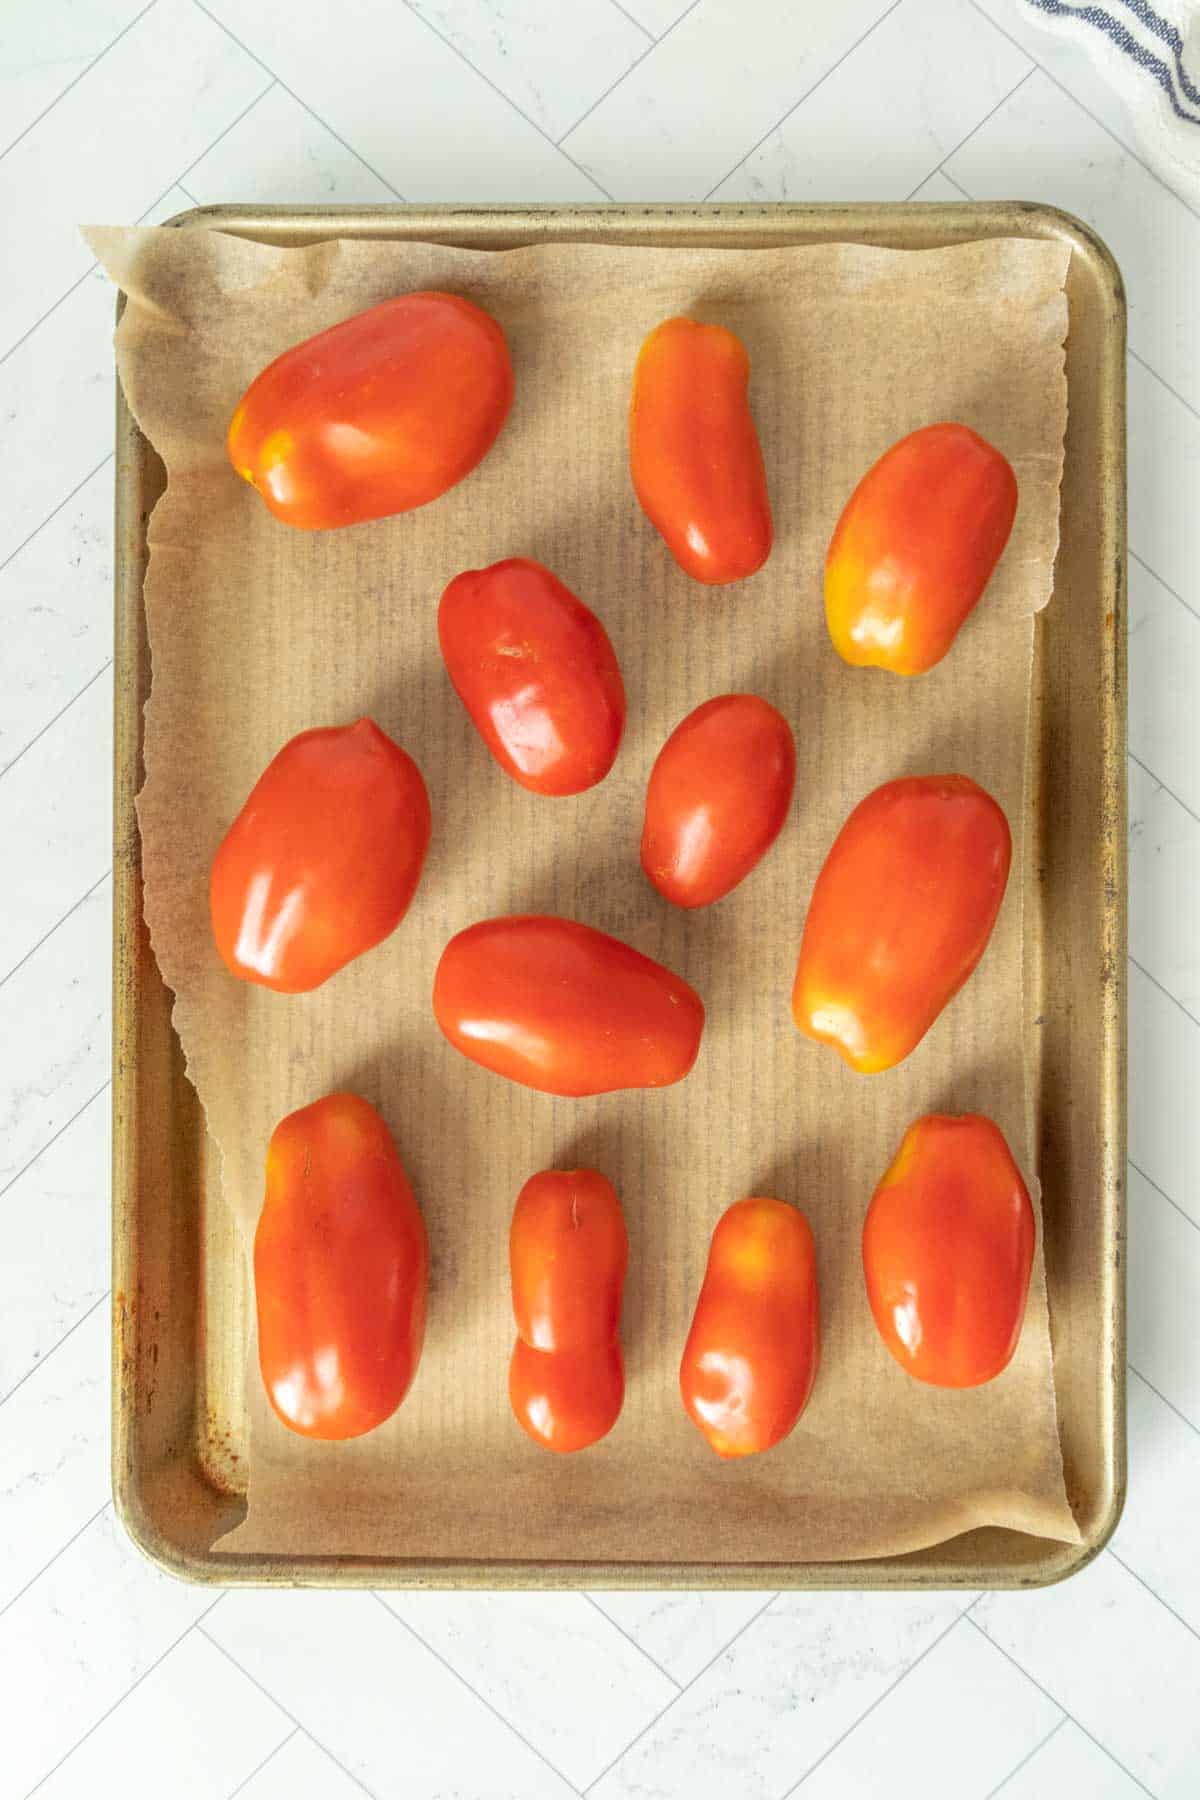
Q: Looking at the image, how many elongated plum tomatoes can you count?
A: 12